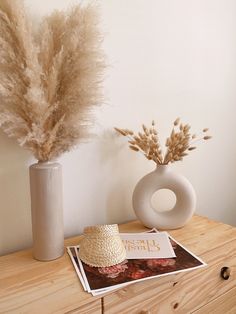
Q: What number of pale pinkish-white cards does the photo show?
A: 1